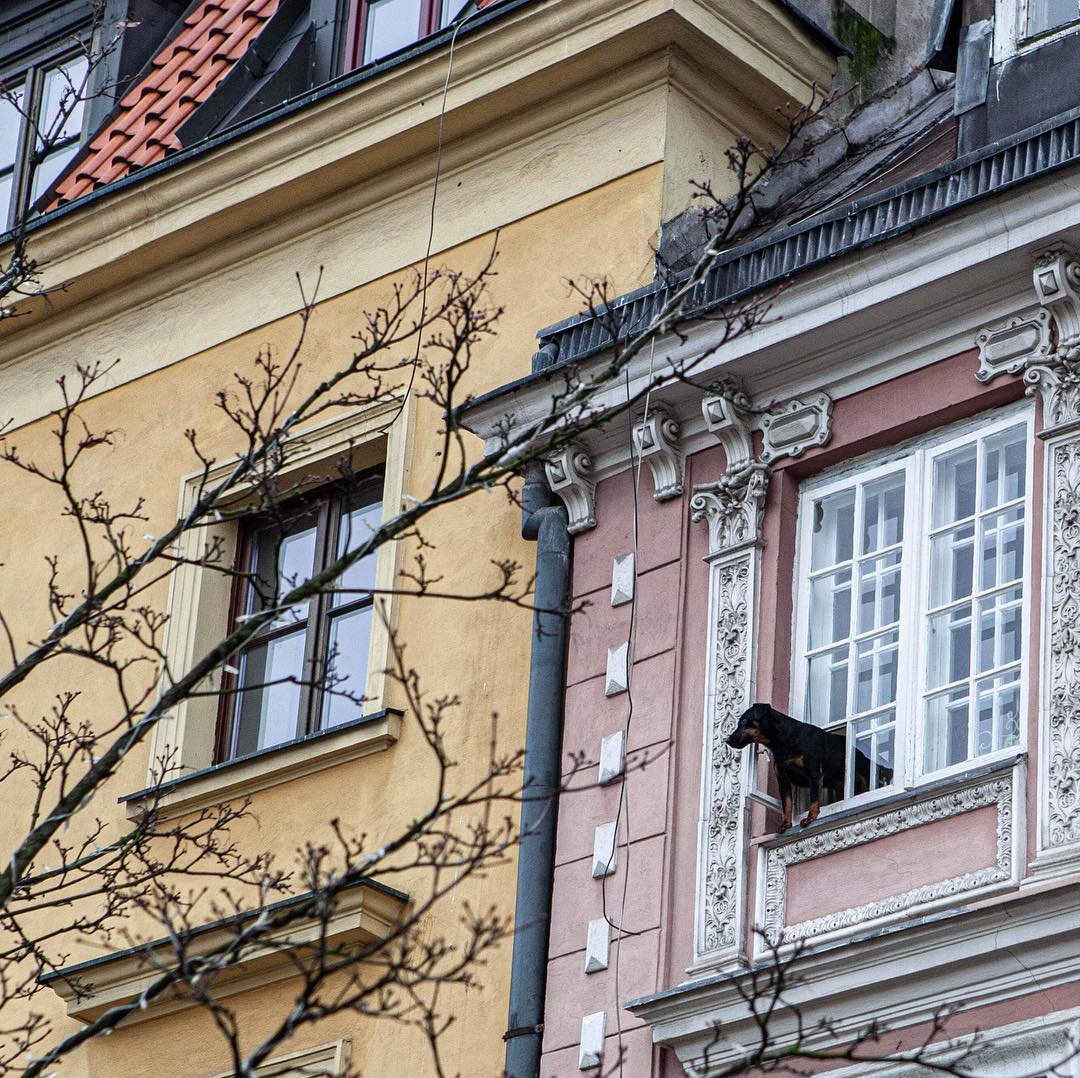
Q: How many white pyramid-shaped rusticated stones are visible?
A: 6